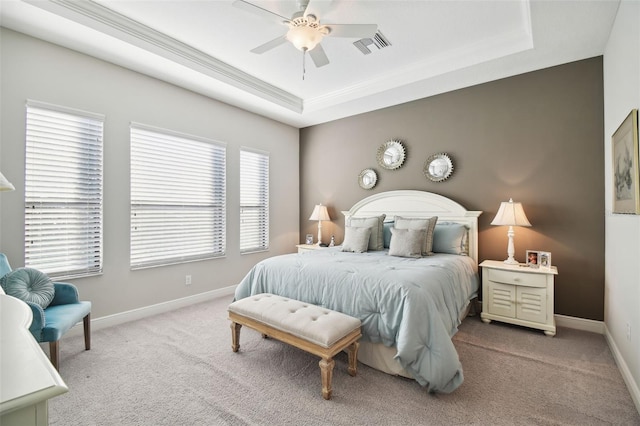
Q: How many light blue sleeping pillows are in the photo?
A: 2